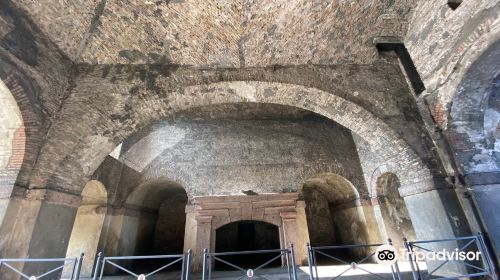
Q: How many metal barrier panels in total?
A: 5